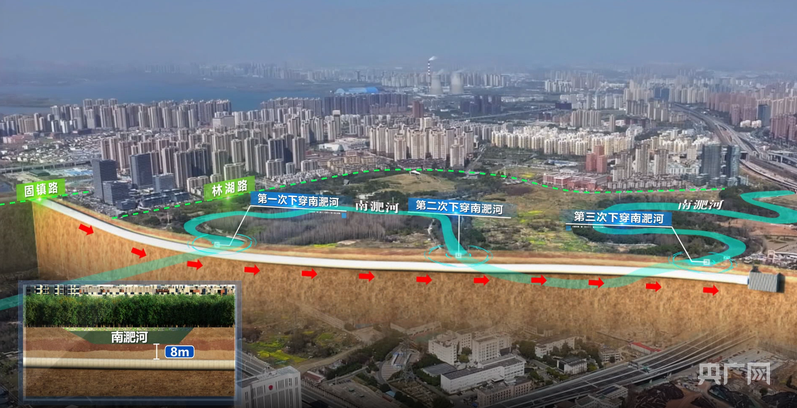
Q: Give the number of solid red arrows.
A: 12